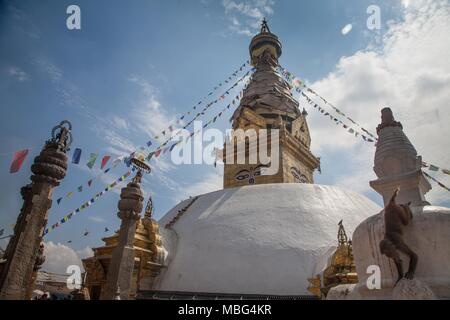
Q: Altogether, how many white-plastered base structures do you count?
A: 2